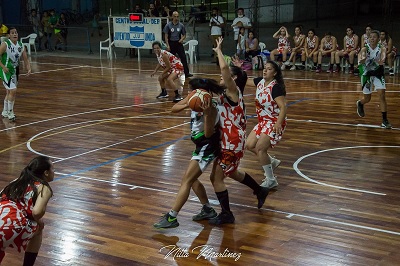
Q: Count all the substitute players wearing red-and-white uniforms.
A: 7